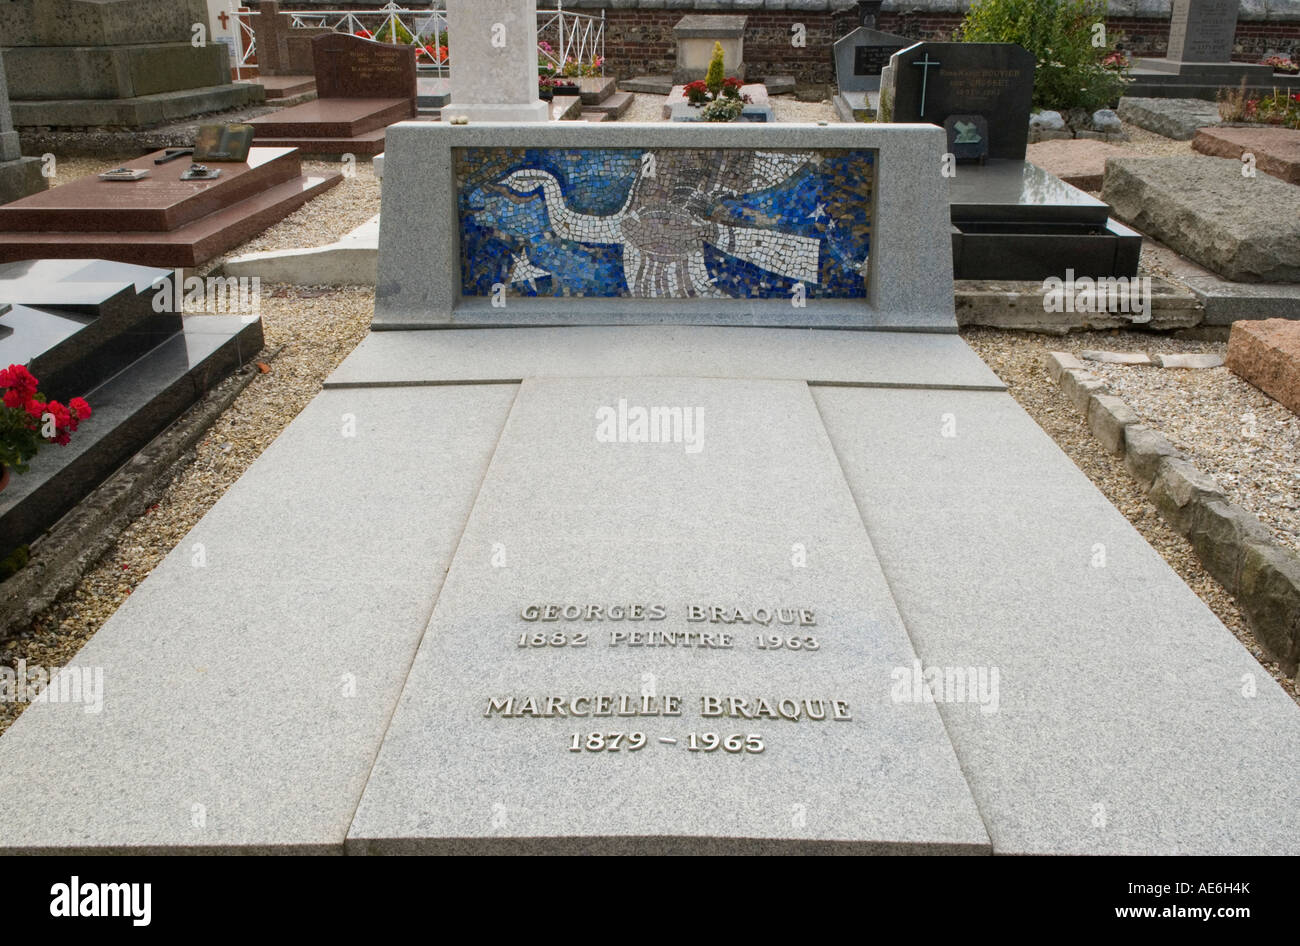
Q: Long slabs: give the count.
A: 3